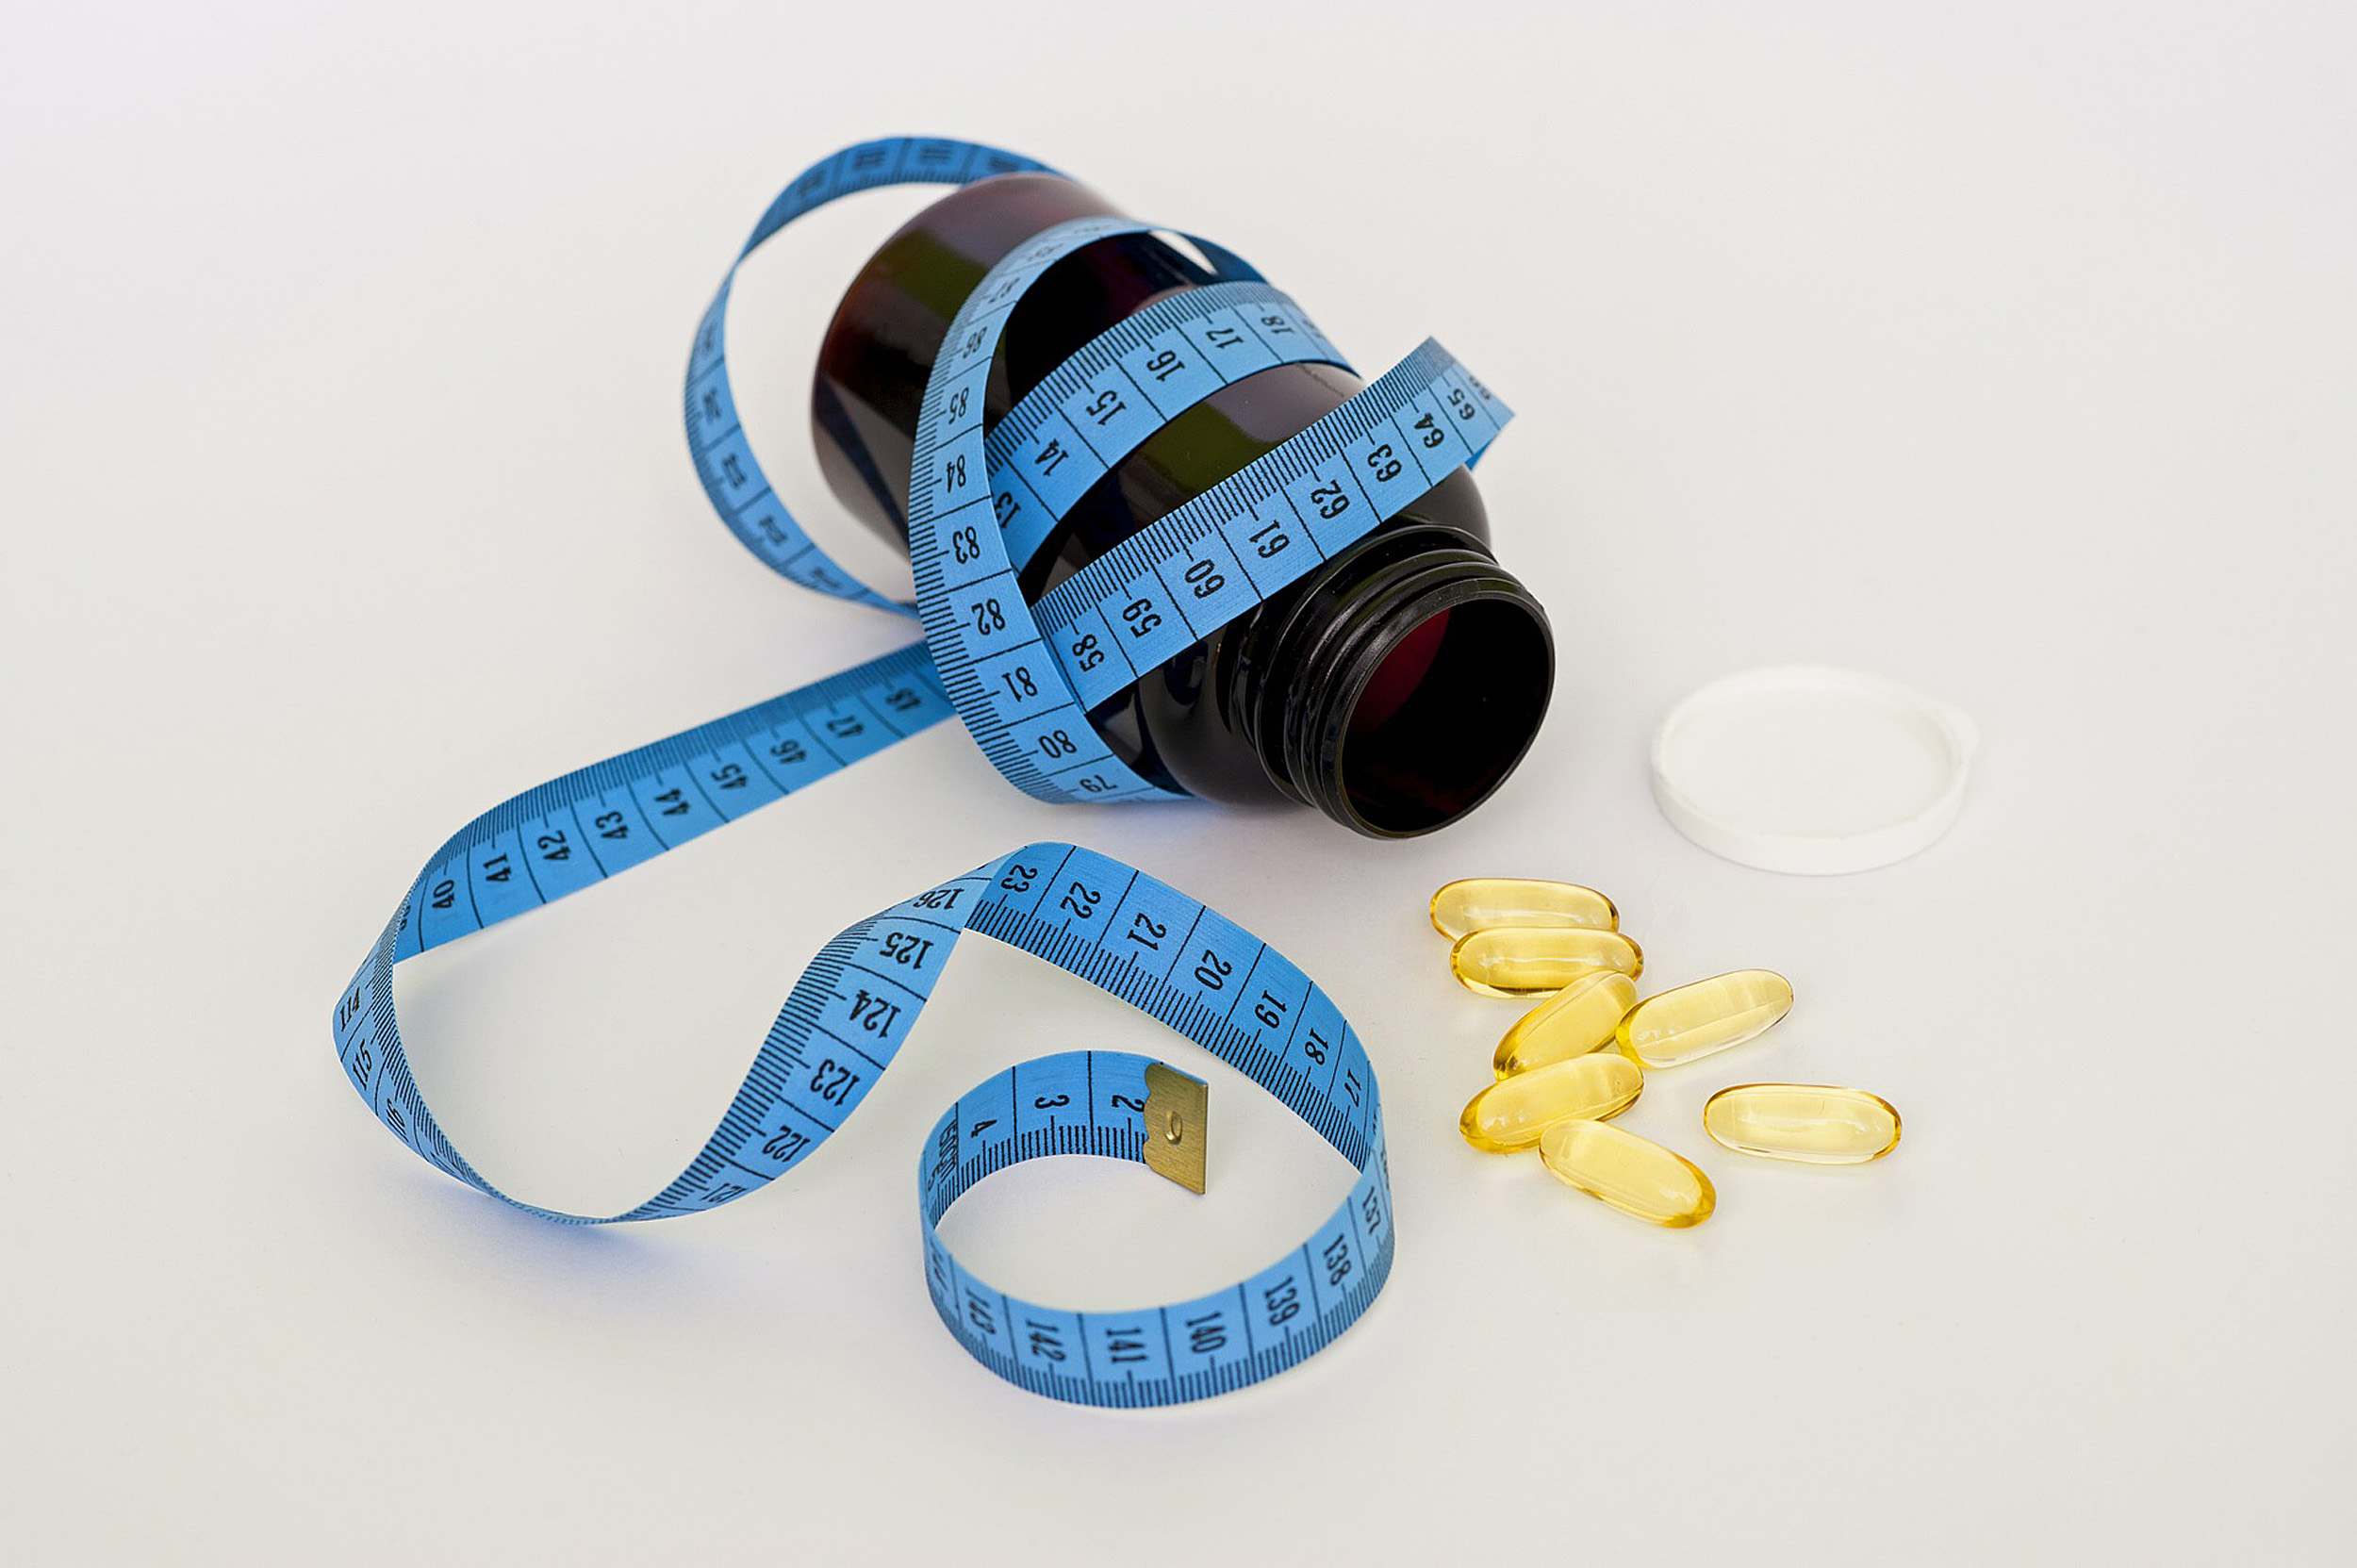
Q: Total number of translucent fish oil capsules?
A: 7